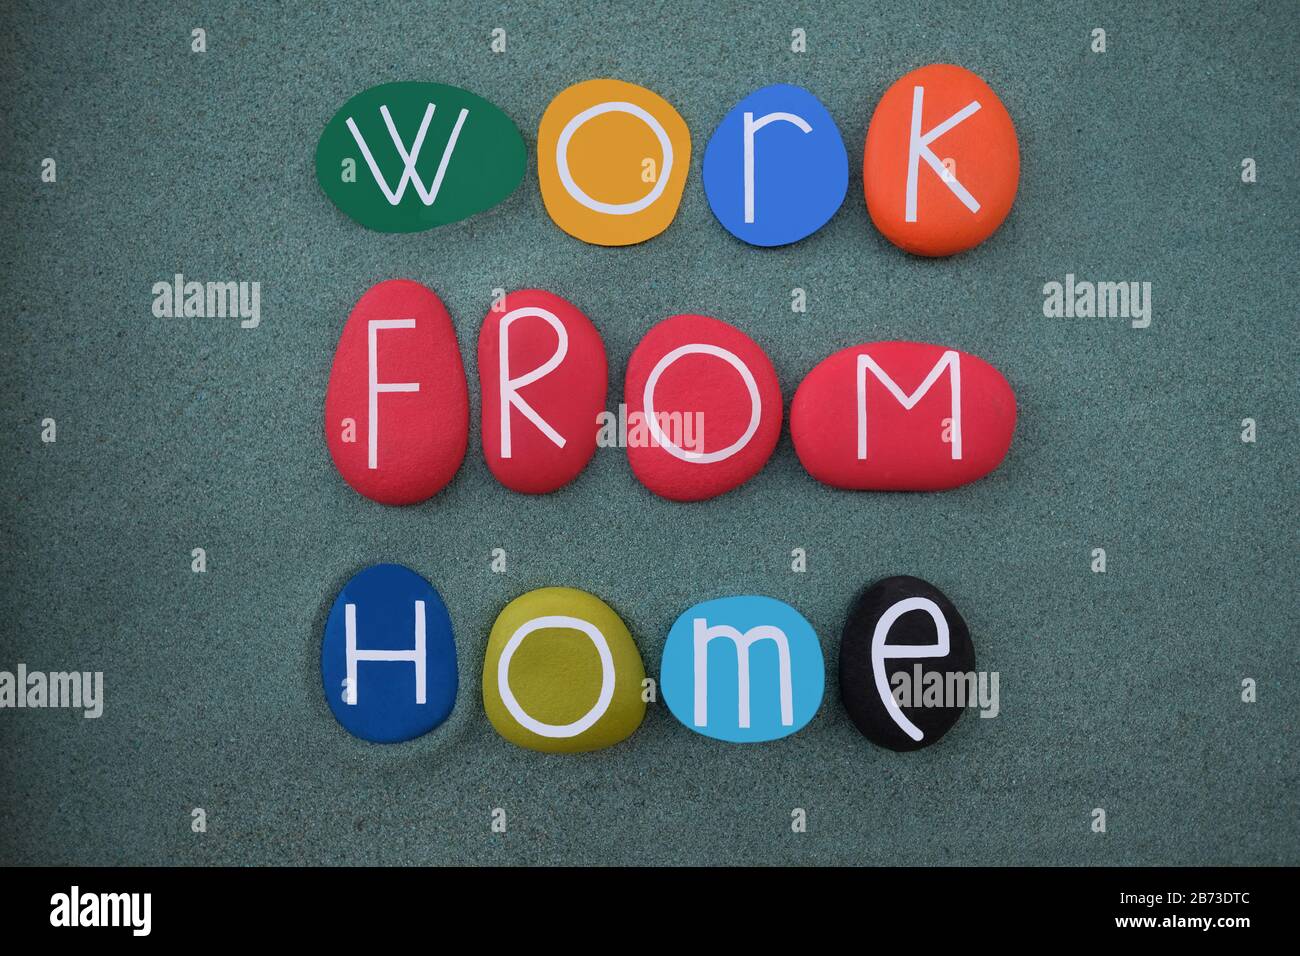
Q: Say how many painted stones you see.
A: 12